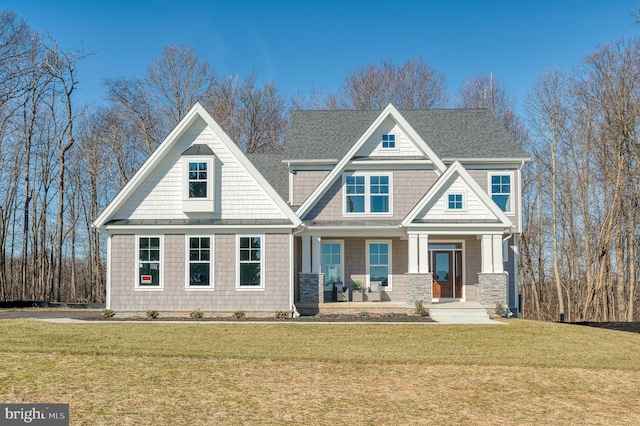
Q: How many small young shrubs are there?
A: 7